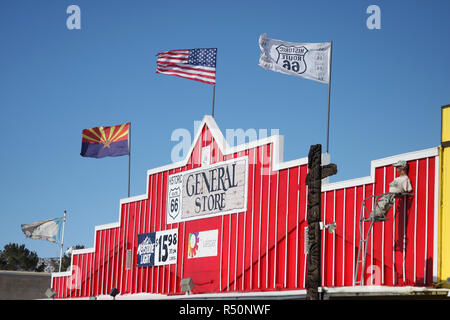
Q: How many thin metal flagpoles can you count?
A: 4